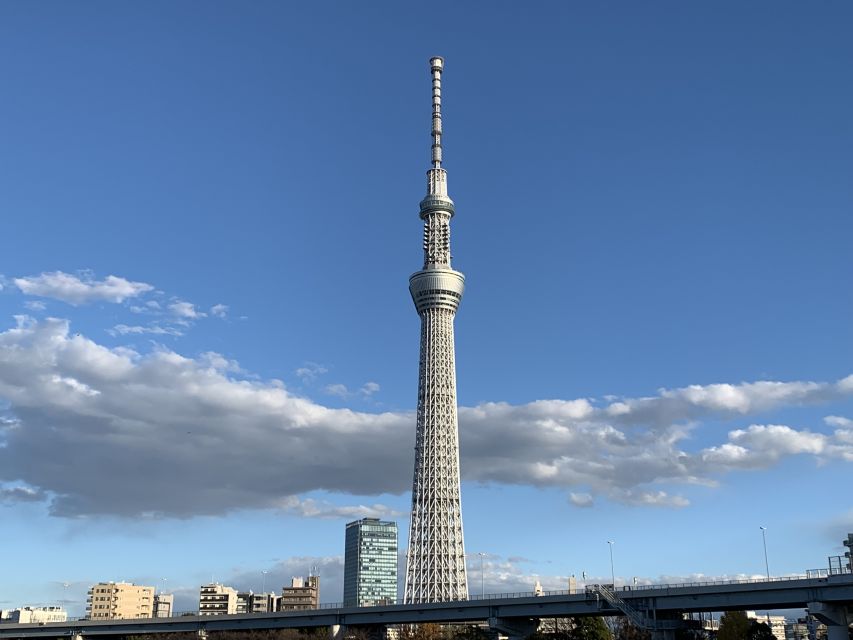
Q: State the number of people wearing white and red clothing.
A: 0